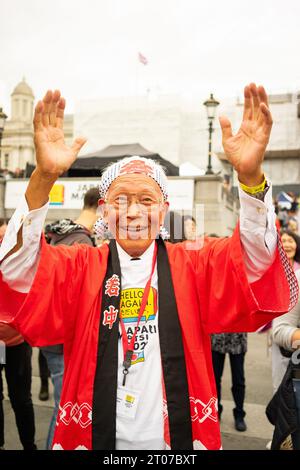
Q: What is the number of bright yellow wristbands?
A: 1